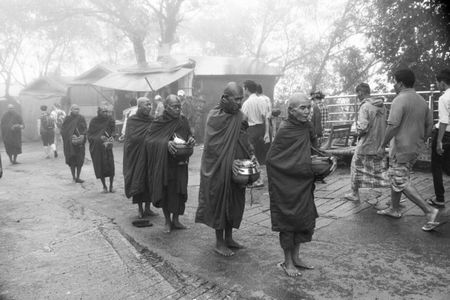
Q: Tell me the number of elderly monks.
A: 7